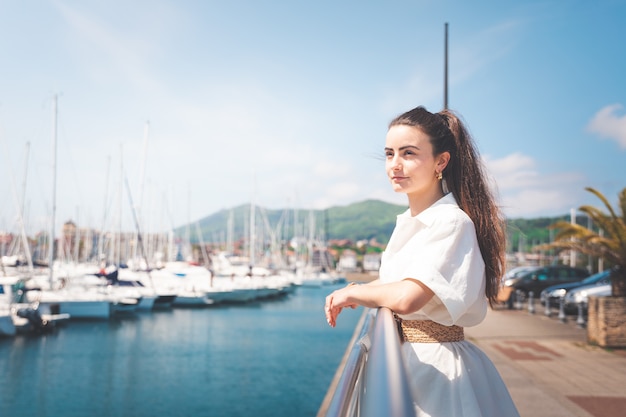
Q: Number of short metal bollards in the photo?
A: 5